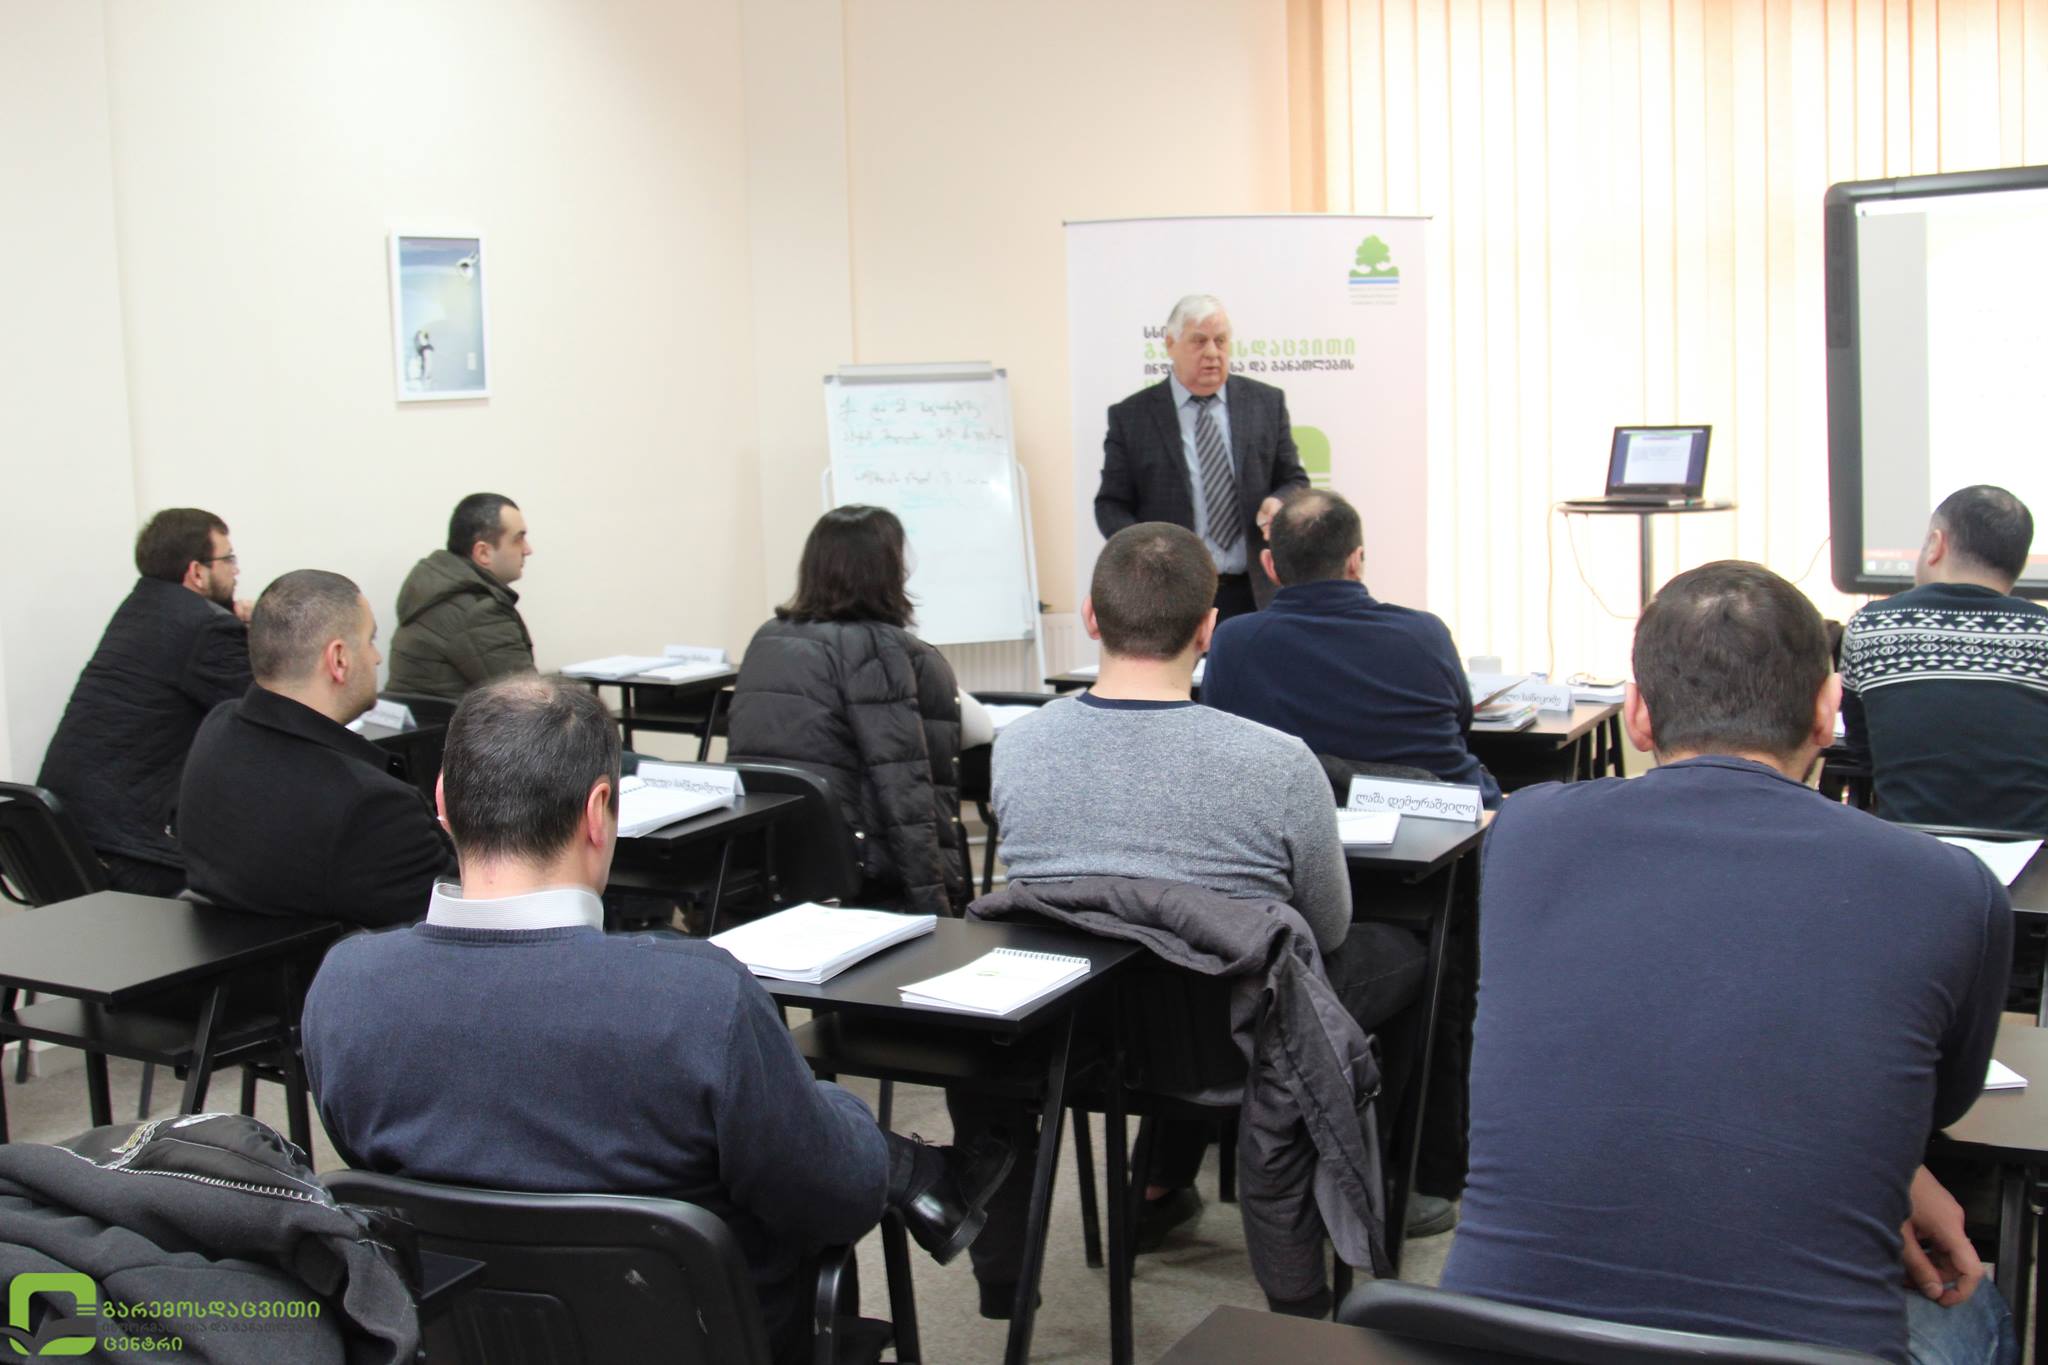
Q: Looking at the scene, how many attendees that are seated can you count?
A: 9